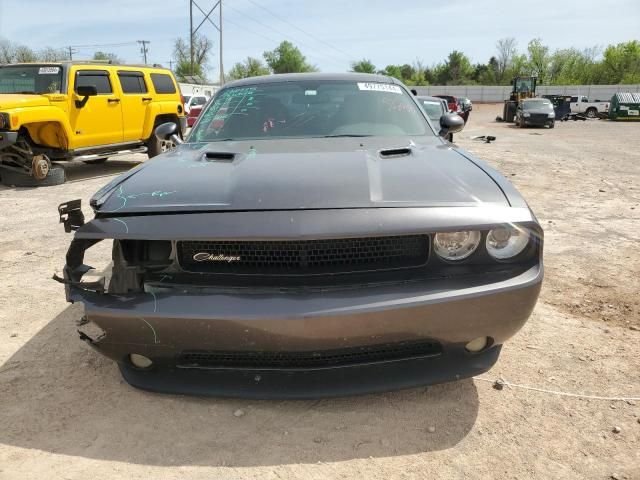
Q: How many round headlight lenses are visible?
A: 2